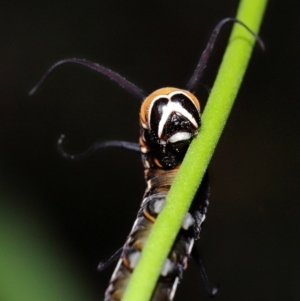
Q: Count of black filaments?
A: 5